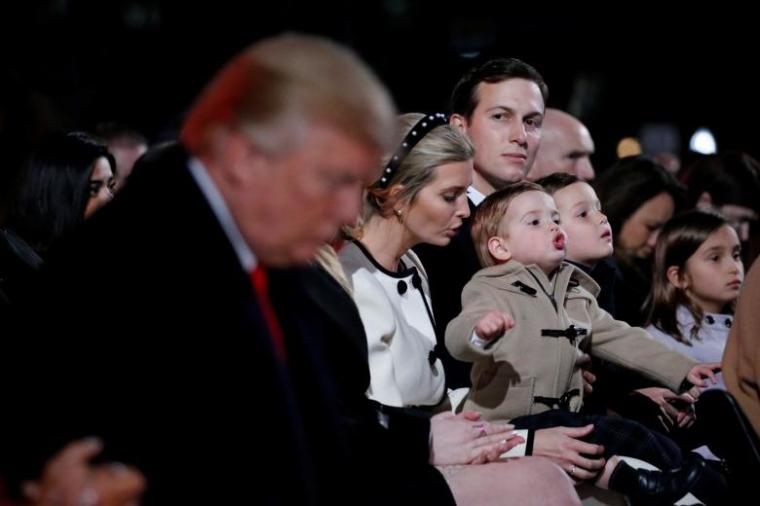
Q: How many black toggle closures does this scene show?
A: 3